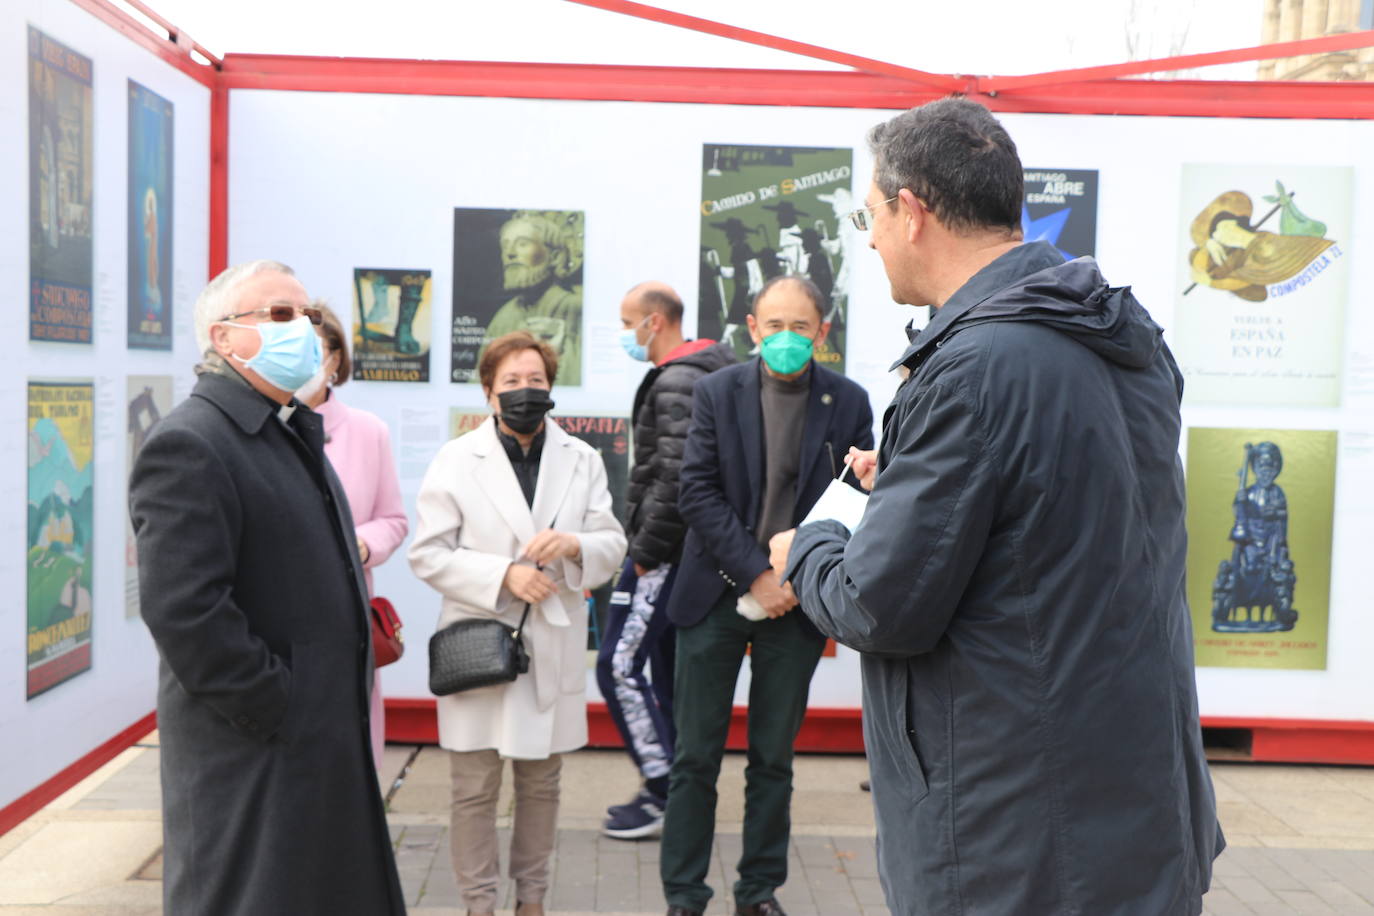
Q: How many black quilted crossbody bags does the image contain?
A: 1